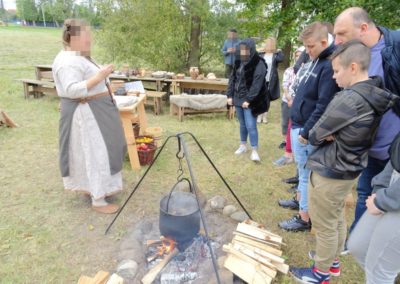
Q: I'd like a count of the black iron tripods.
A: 1